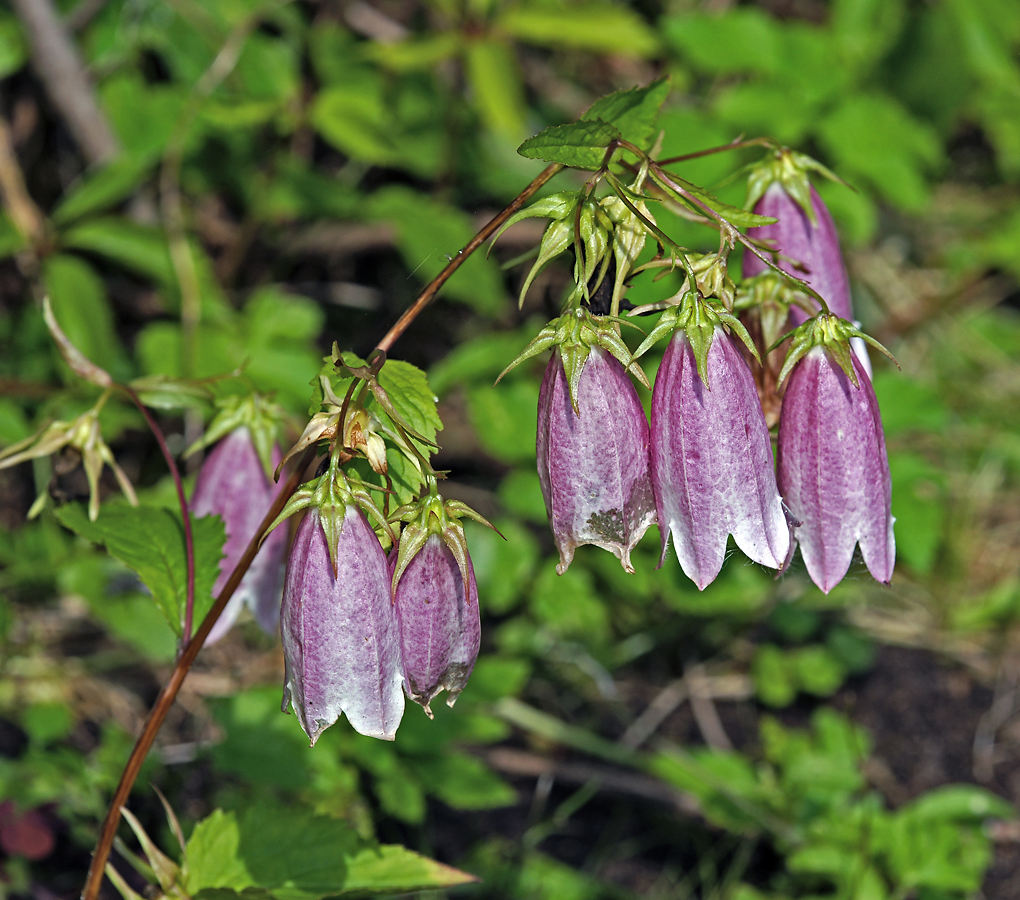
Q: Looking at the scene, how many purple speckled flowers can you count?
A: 7